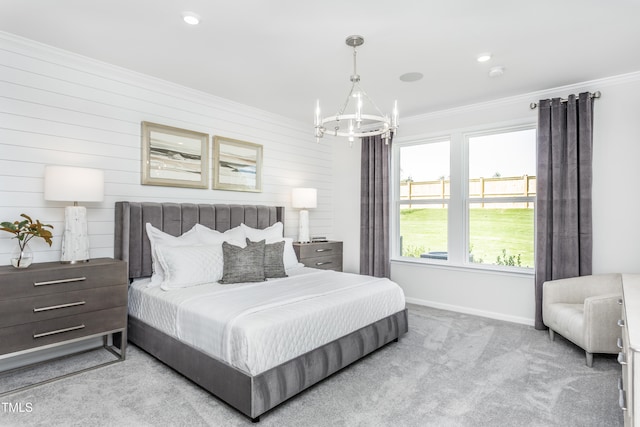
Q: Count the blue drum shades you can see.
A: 0